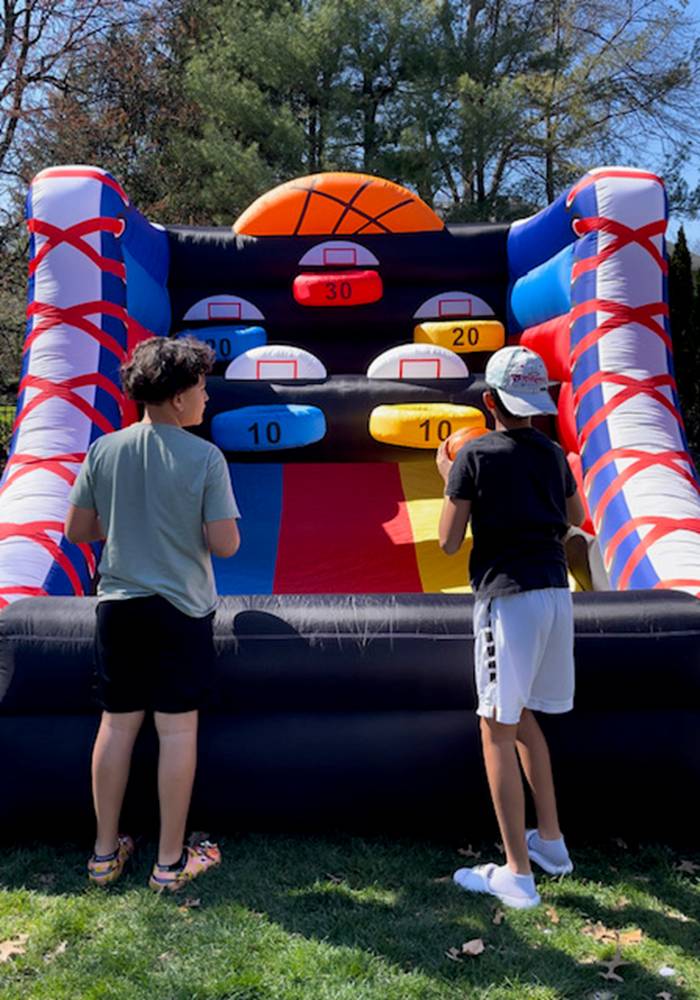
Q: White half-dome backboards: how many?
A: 5